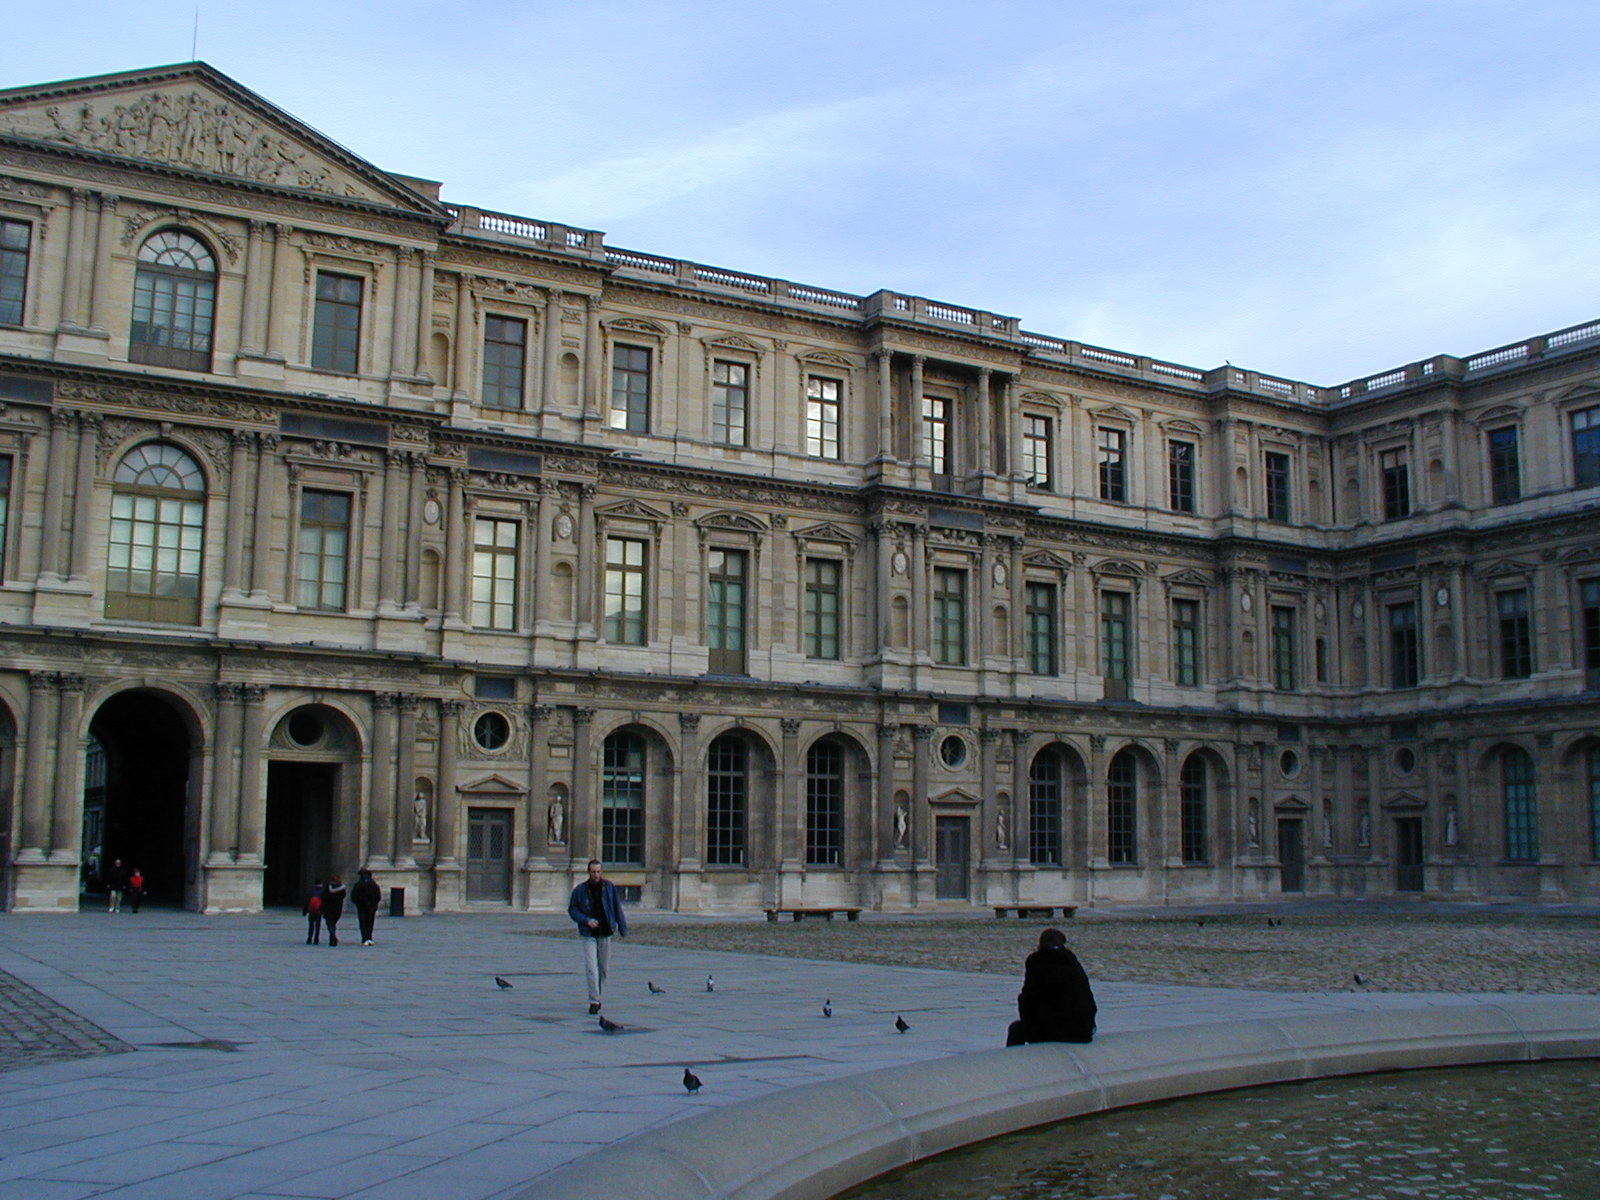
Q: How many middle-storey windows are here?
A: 15